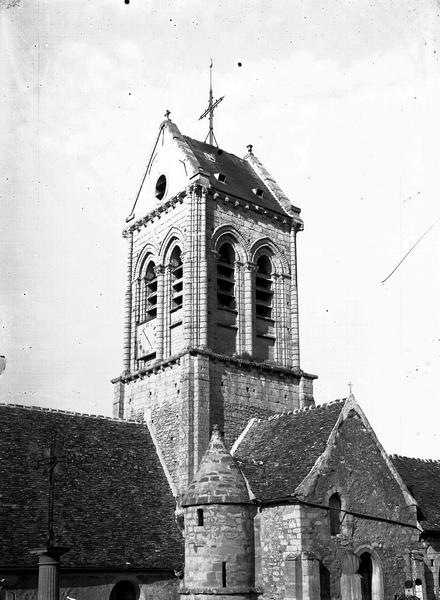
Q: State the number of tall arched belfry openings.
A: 4